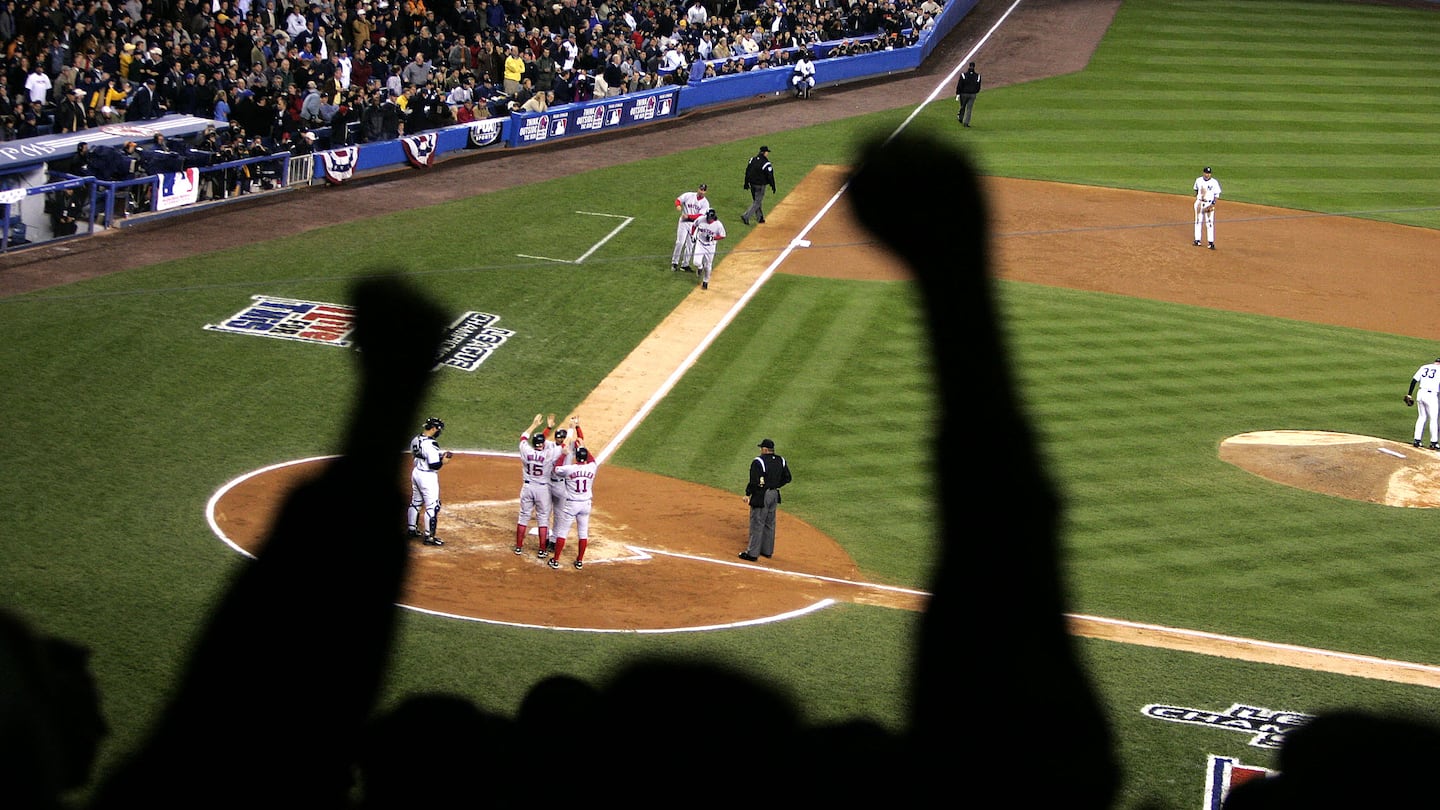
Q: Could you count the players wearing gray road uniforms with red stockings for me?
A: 2